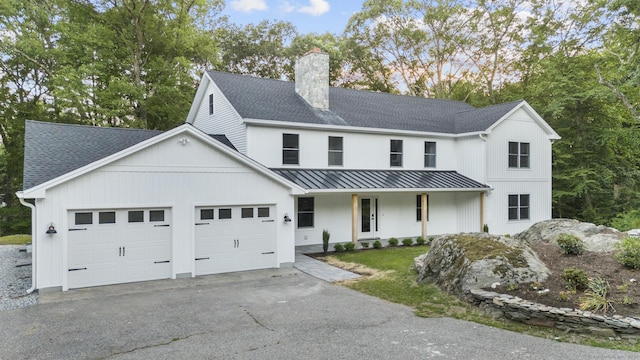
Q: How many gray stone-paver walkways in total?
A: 1